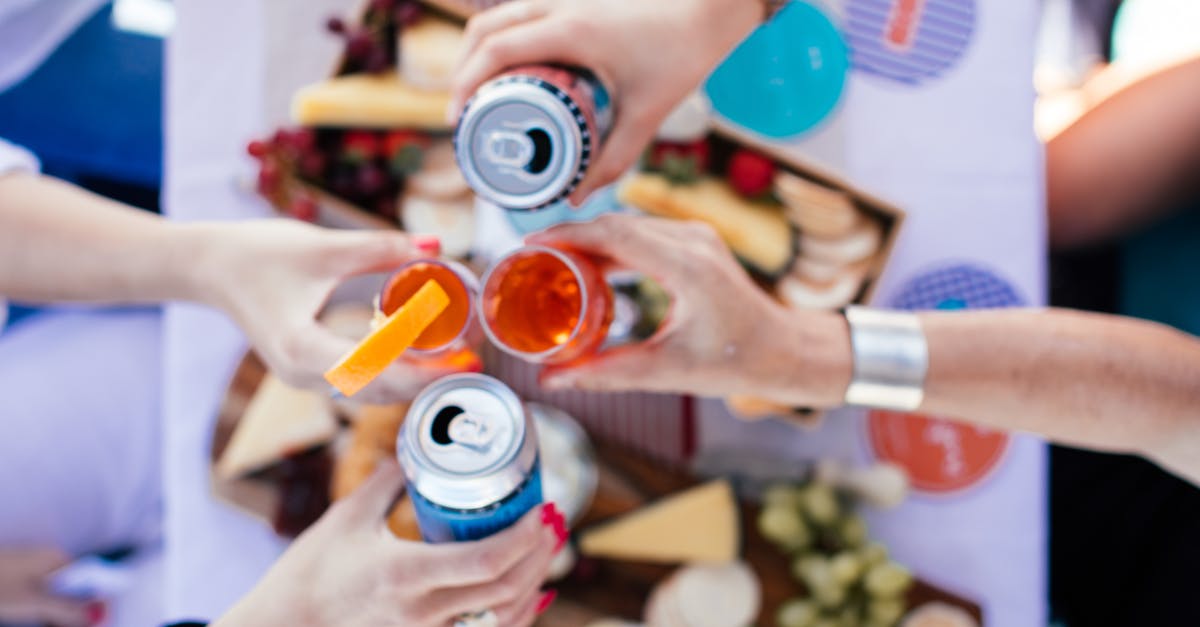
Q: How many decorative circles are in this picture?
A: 4